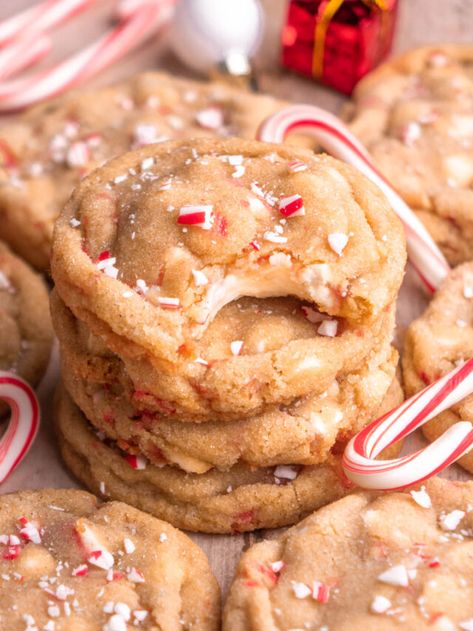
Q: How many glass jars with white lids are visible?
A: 0